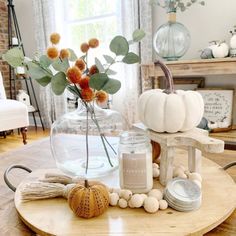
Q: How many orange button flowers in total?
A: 11